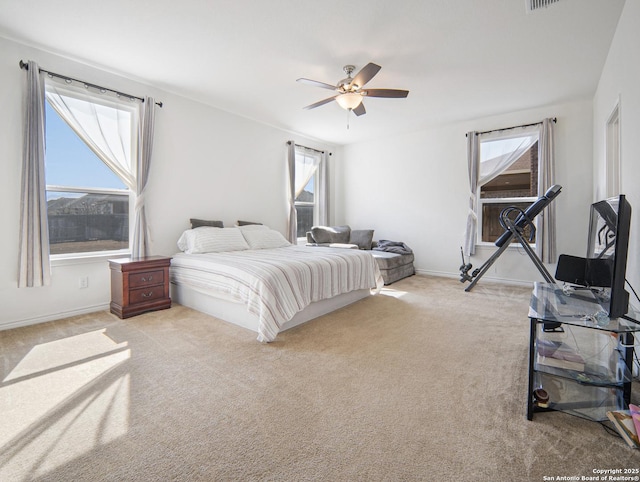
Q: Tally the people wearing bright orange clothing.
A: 0